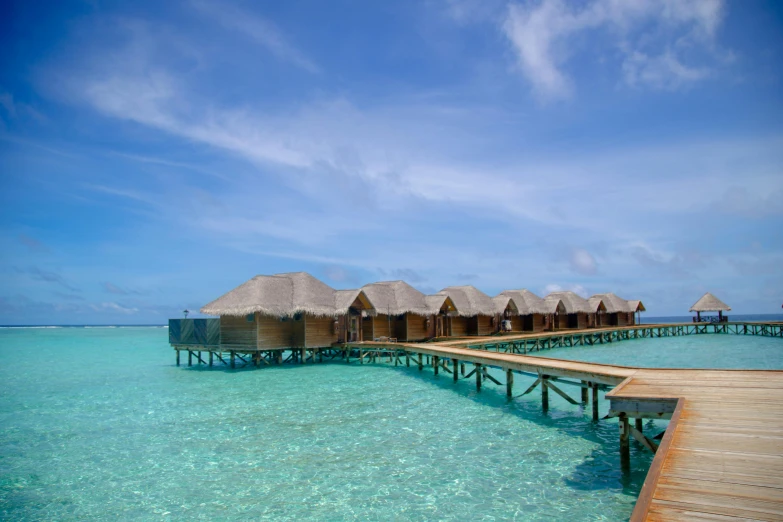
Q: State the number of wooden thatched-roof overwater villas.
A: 6